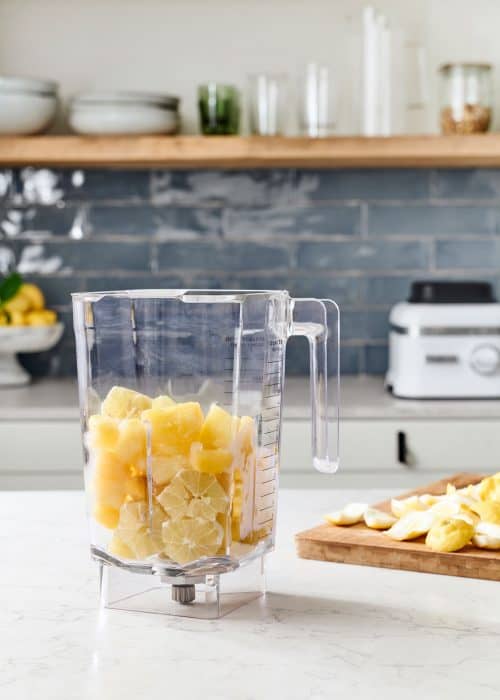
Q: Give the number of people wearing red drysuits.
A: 0